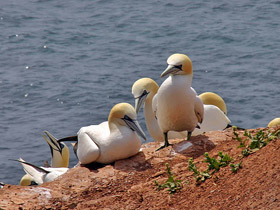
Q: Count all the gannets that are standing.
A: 1